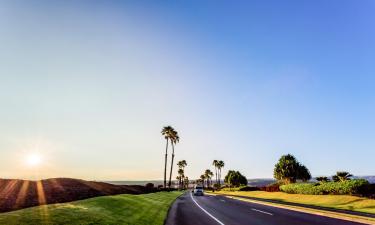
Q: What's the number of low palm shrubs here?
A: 2